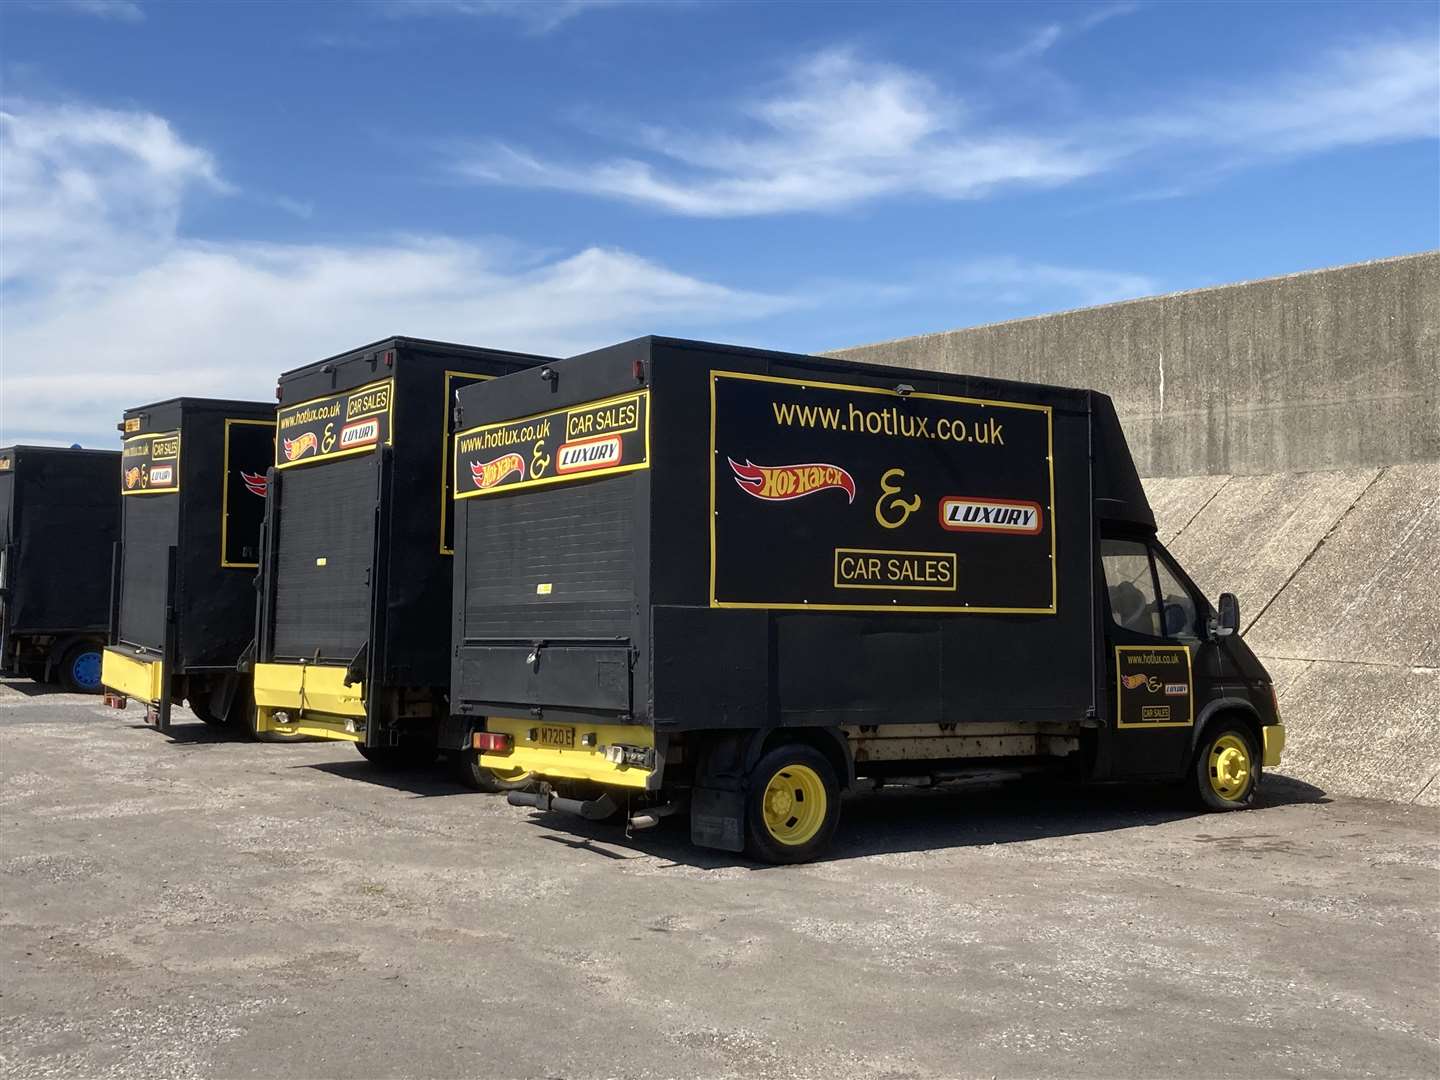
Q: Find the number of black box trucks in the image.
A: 4